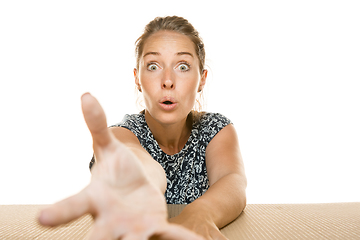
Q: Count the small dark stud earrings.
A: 2